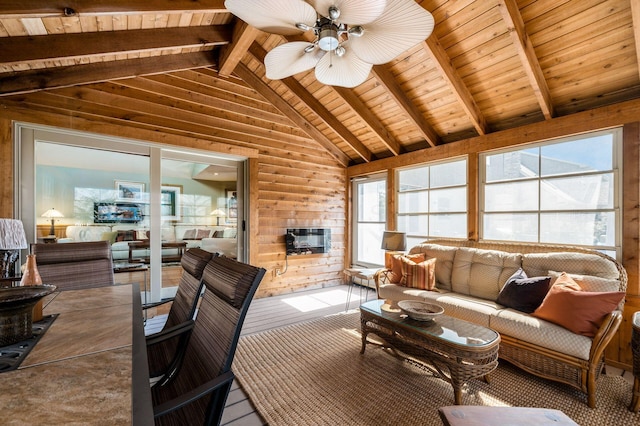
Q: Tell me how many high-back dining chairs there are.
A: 3